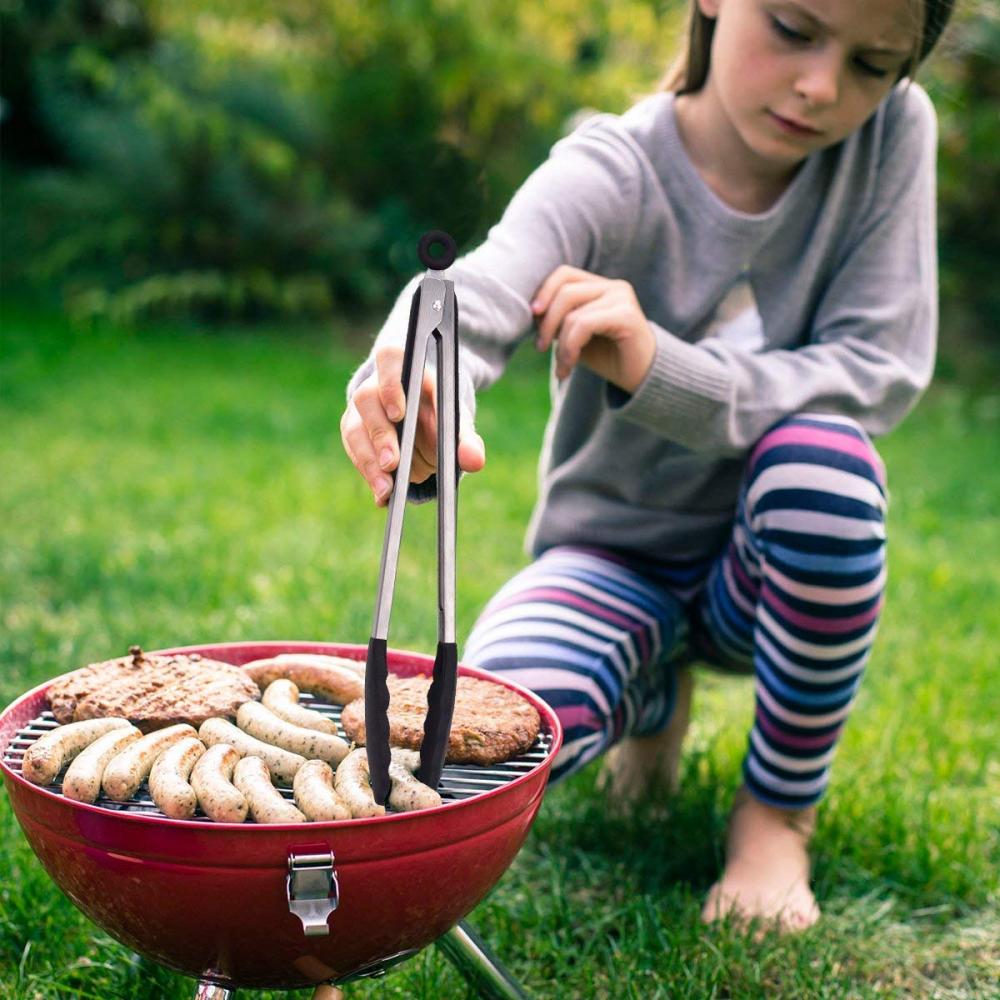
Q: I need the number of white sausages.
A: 12